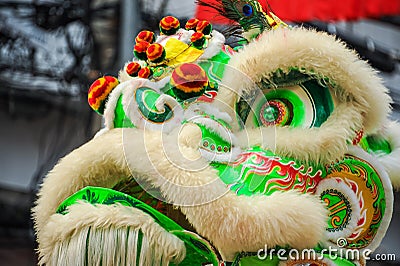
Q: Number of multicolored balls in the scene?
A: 11